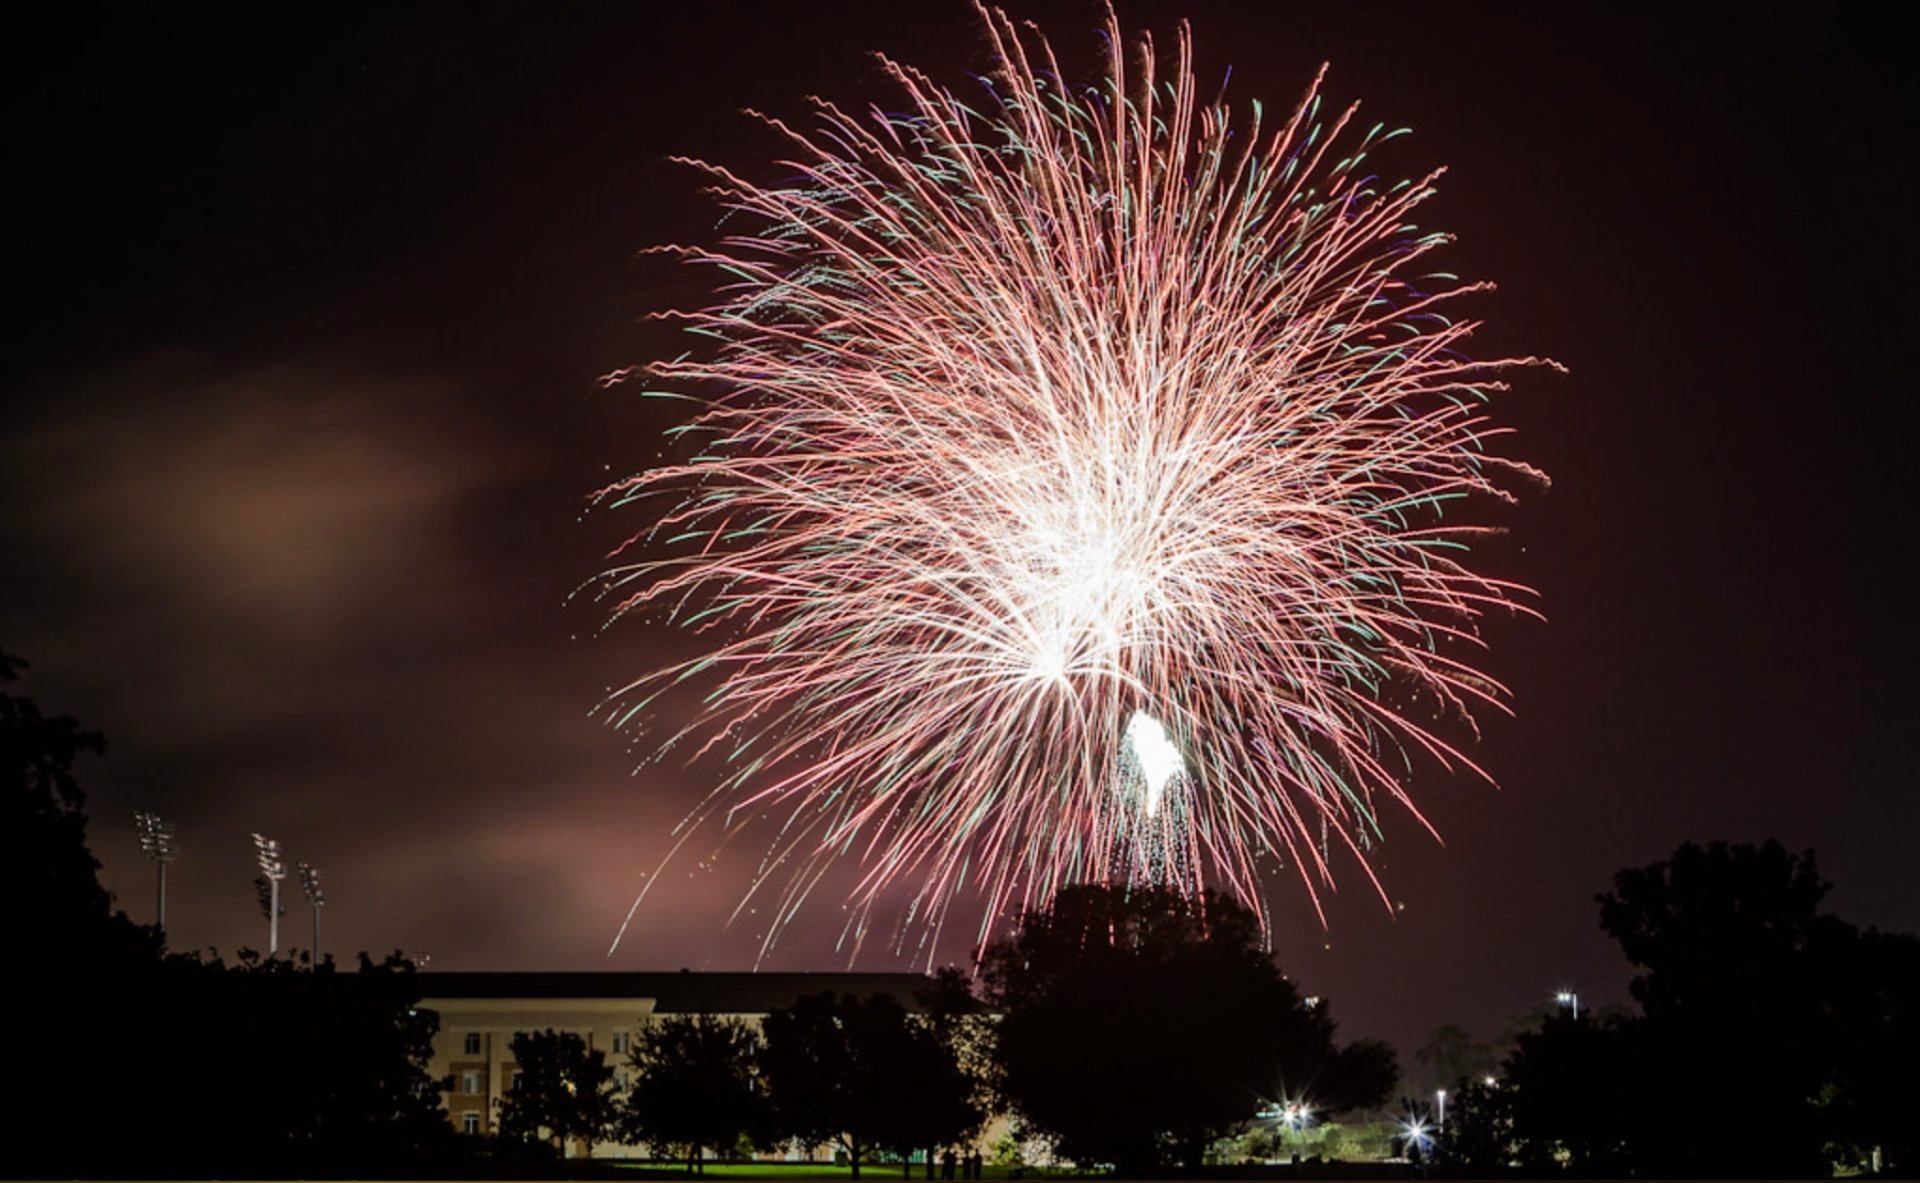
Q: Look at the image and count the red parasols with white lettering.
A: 0